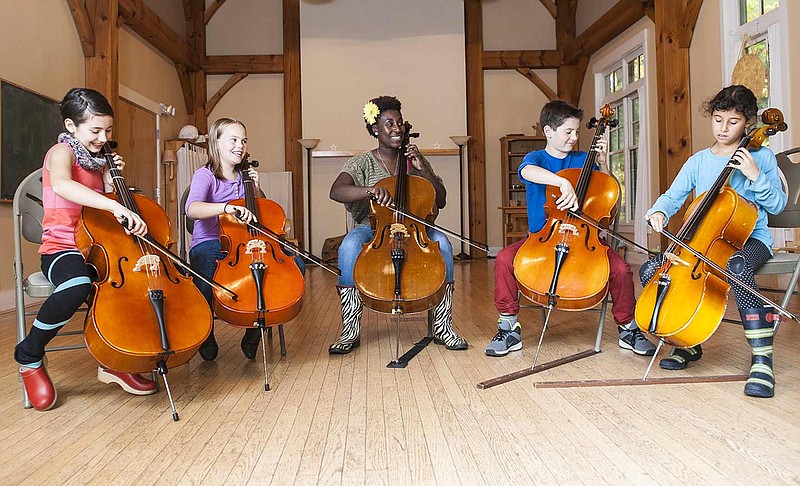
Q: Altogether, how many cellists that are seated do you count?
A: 5